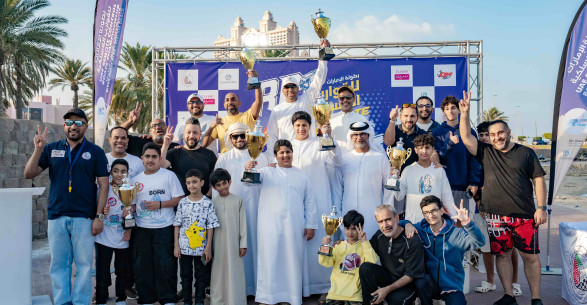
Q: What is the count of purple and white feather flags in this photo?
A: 2